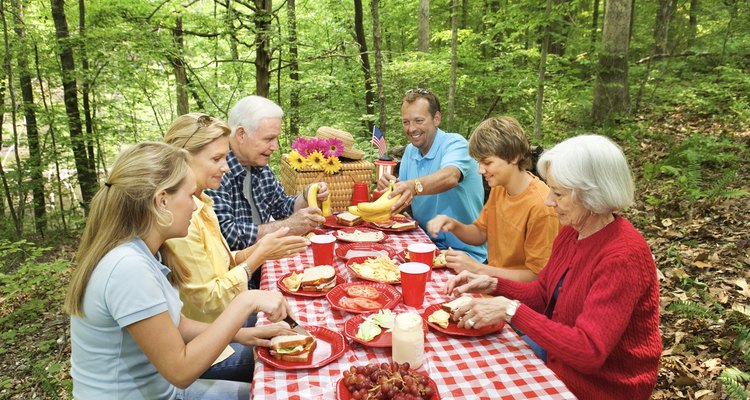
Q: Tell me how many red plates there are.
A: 13